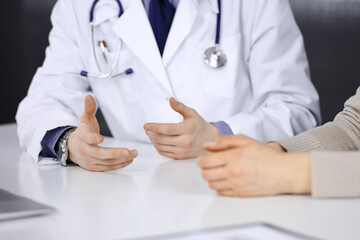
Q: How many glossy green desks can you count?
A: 0